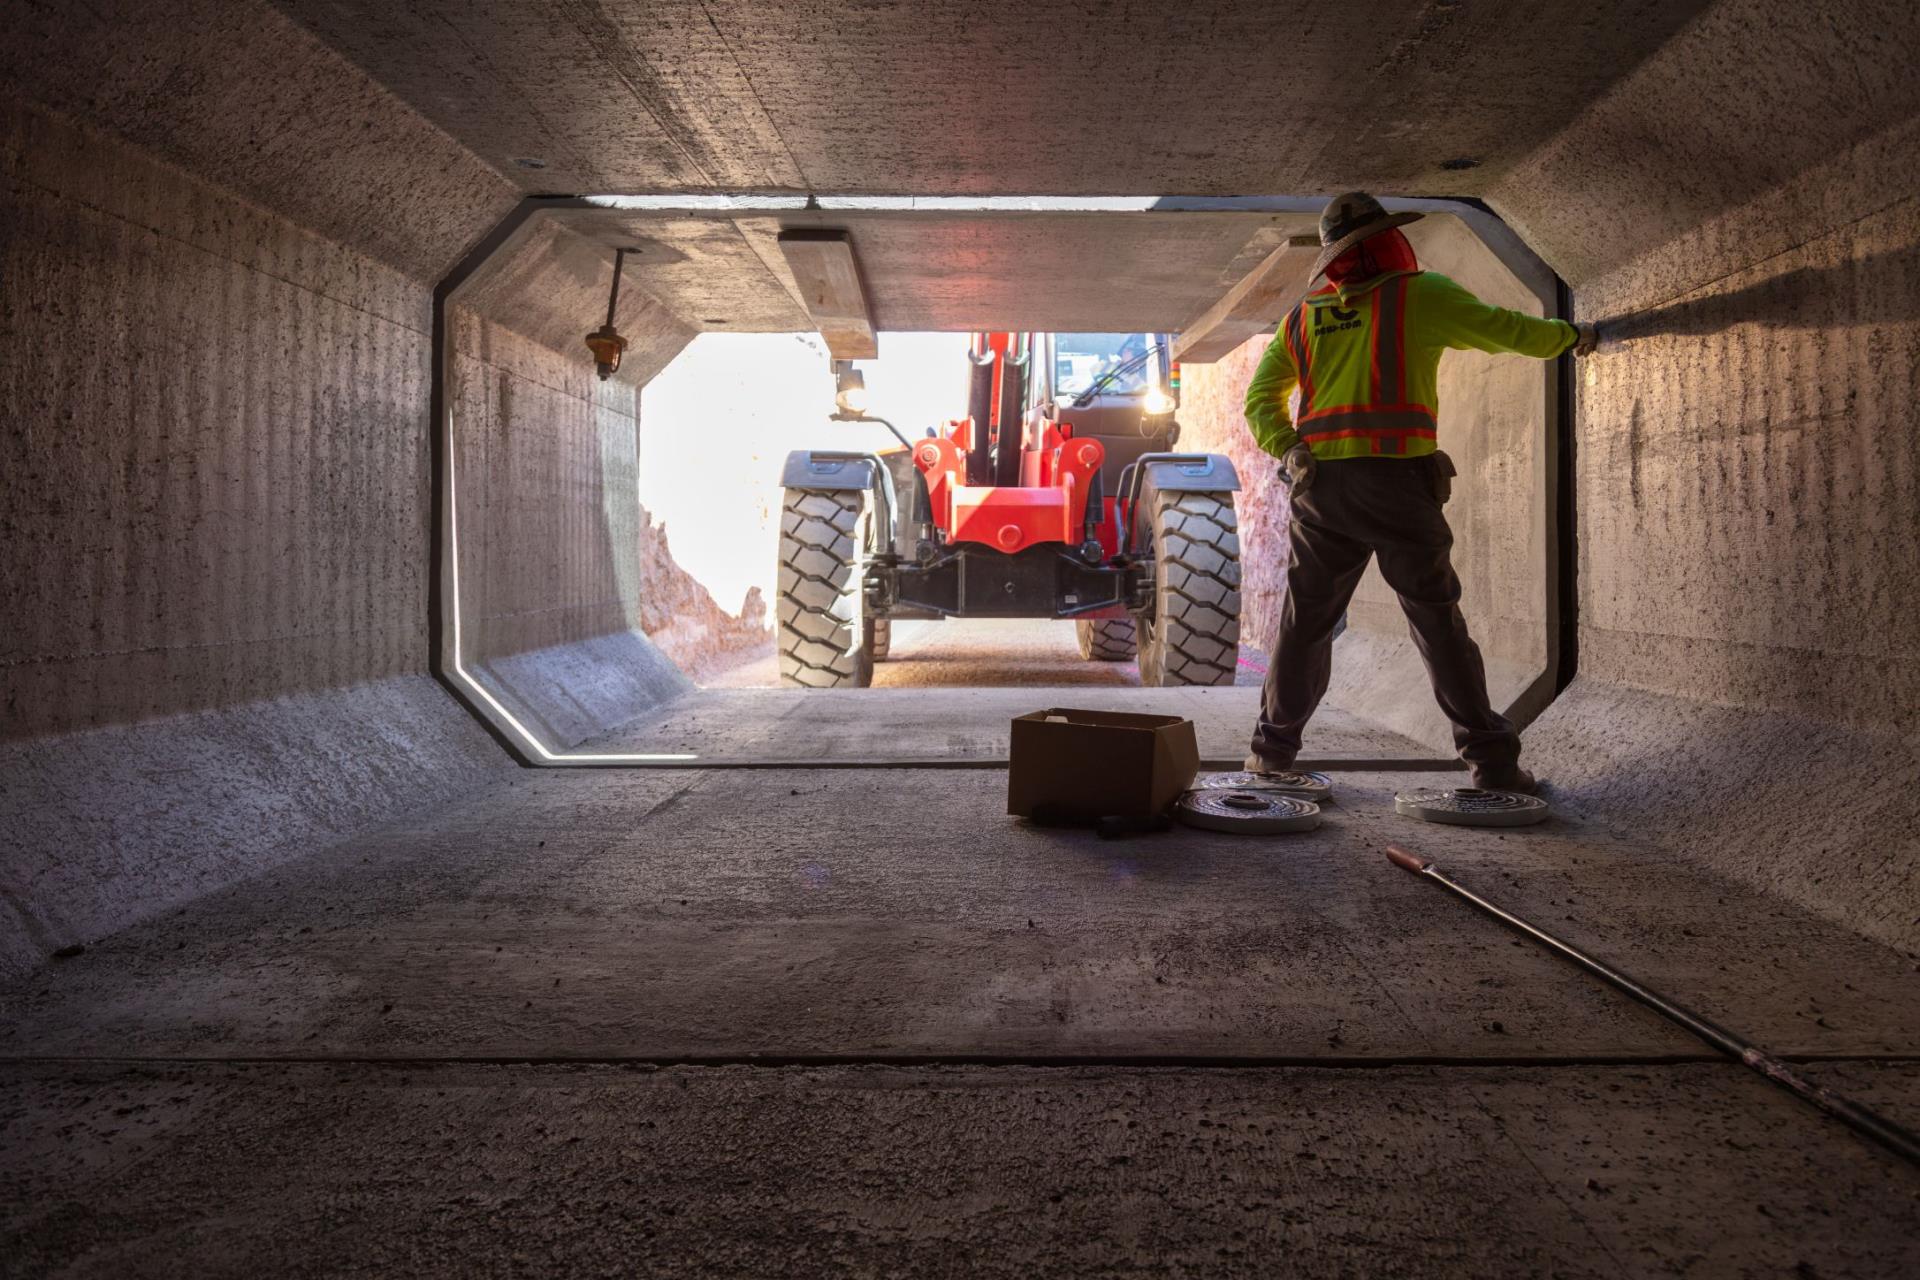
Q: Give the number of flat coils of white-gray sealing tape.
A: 3